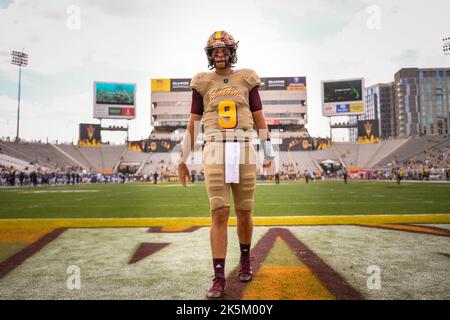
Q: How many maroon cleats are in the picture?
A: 2